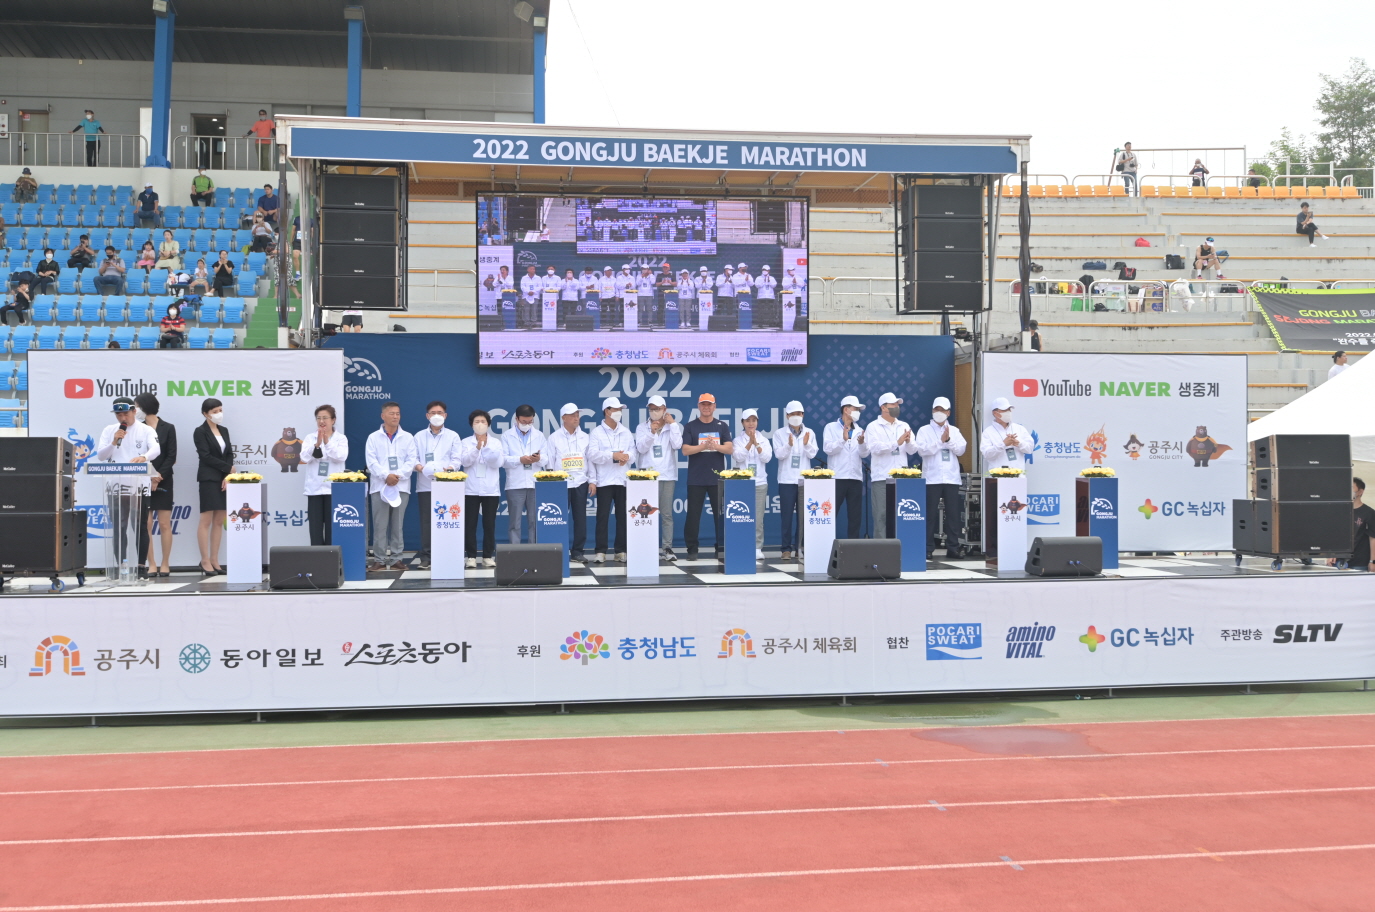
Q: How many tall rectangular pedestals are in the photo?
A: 10